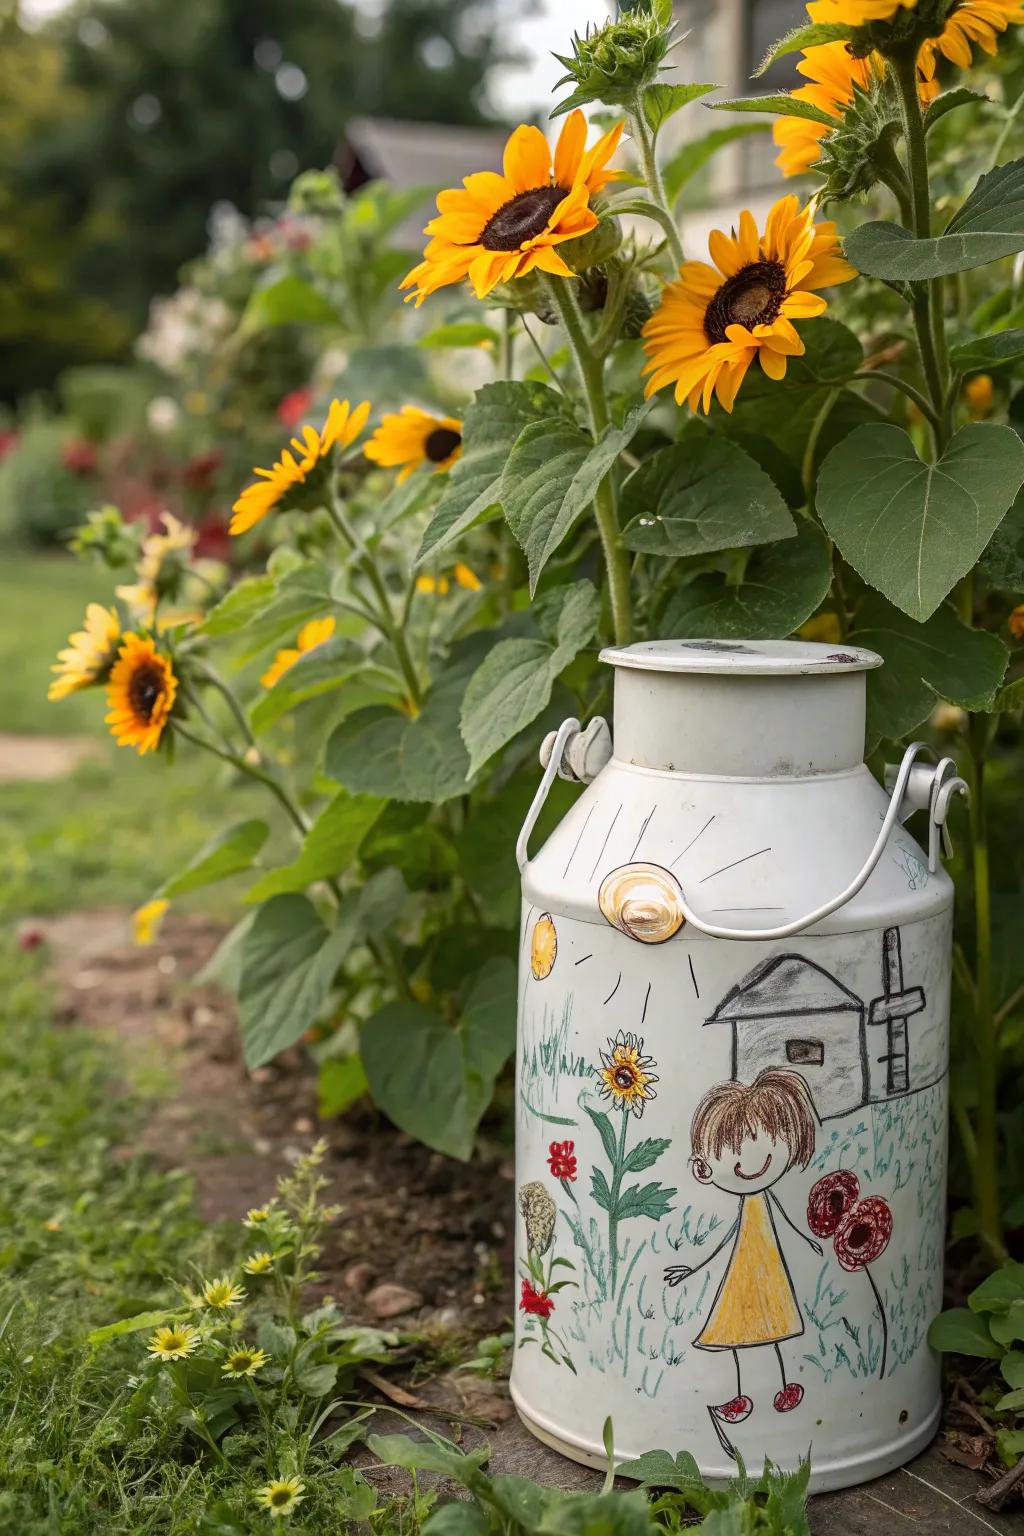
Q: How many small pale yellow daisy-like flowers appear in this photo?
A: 6